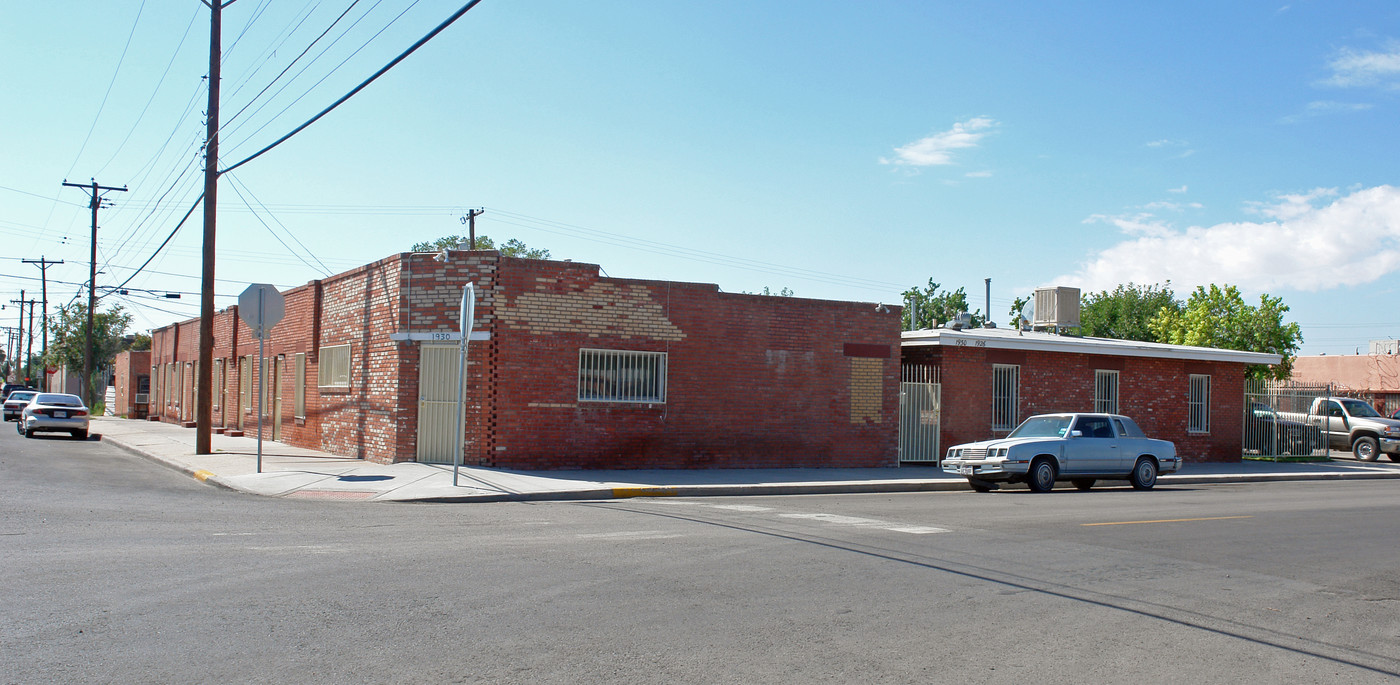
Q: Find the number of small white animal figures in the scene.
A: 0